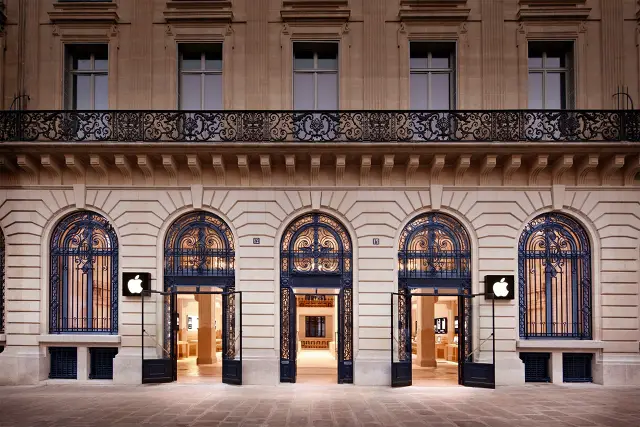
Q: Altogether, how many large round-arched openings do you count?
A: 5